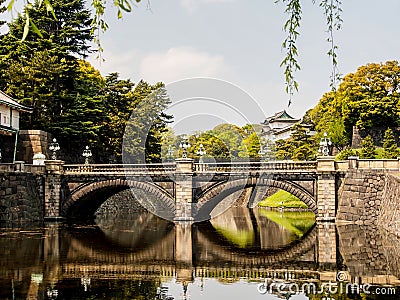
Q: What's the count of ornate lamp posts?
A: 5